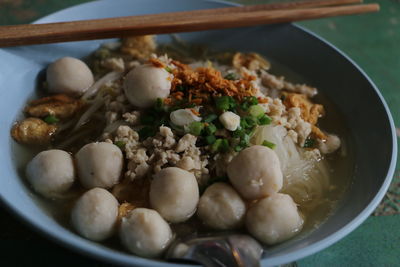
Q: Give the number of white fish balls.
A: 10